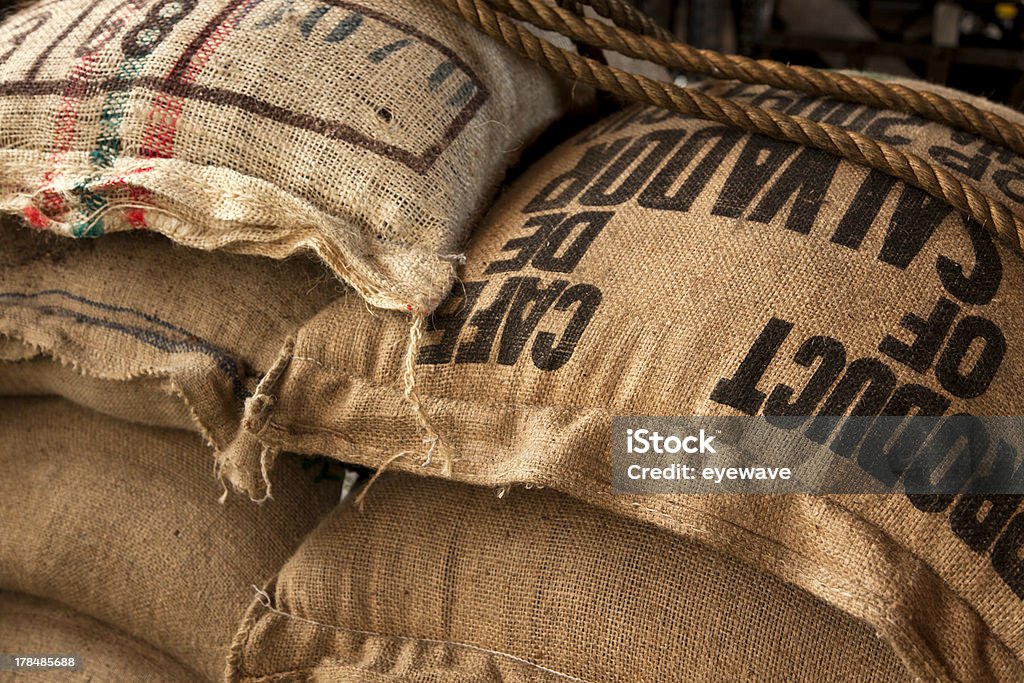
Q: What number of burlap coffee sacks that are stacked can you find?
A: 6